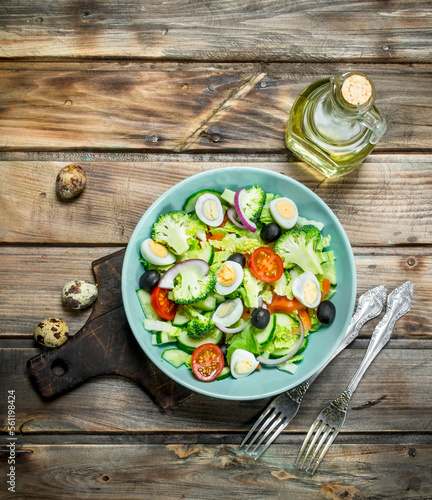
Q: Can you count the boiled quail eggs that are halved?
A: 7